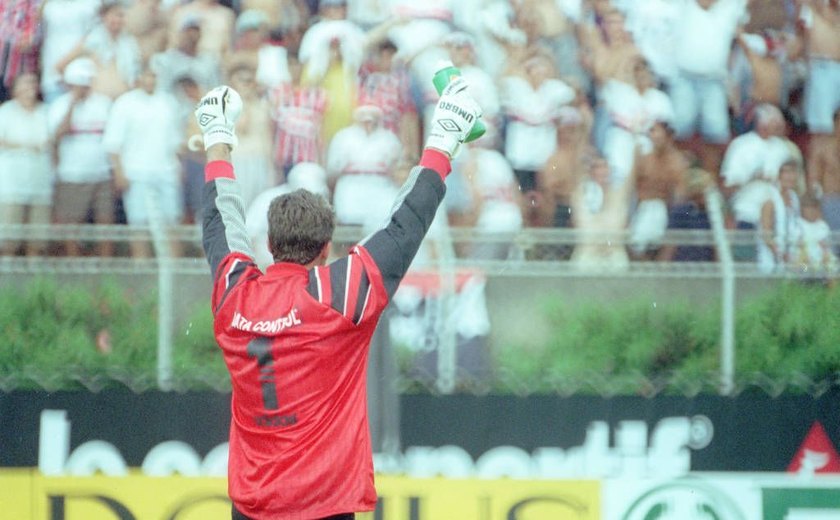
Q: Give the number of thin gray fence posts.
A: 3